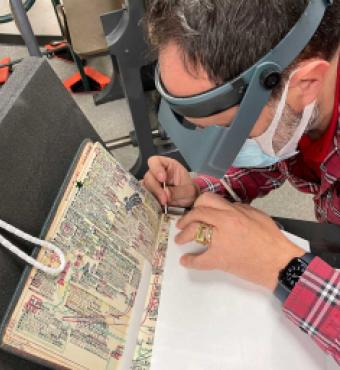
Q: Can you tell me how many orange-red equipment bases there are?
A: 3